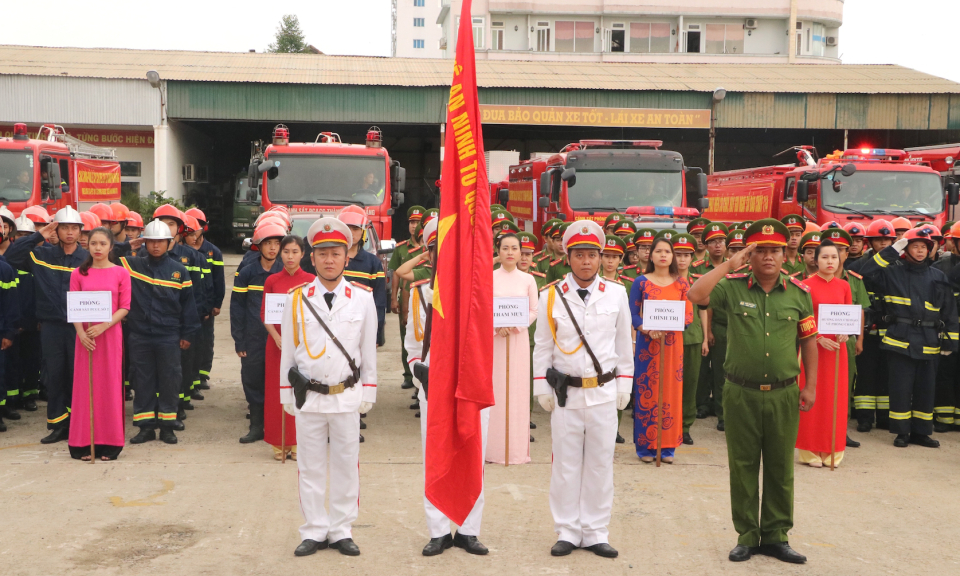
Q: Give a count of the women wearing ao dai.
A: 5